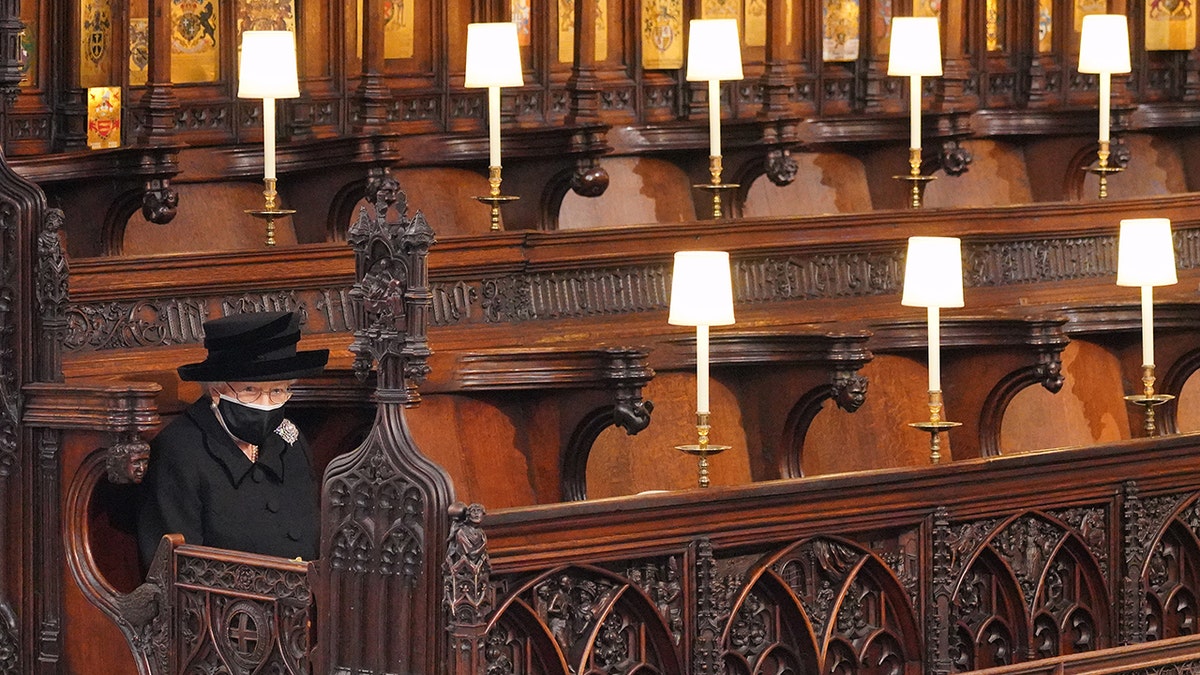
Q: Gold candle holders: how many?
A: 8